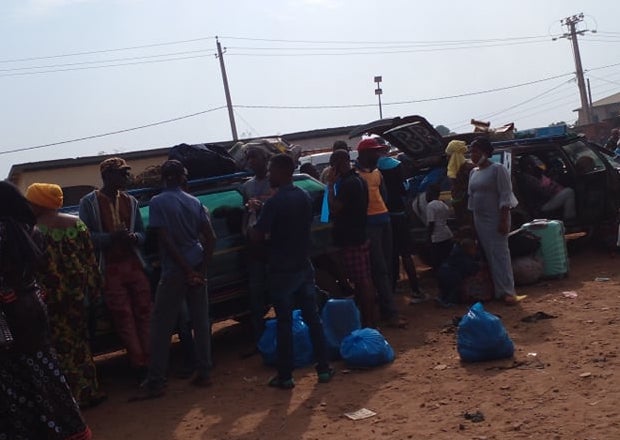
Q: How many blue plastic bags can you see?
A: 3